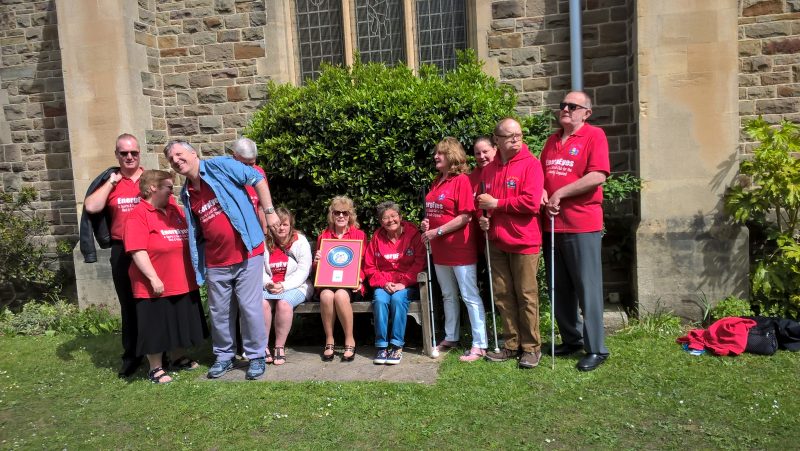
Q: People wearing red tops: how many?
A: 11